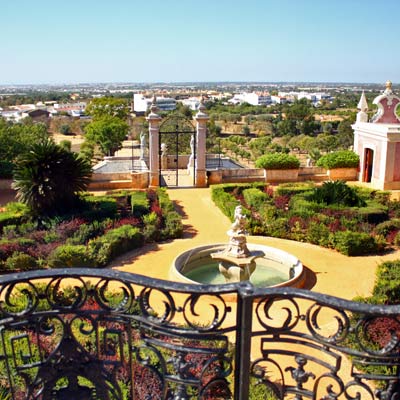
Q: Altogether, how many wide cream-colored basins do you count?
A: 1